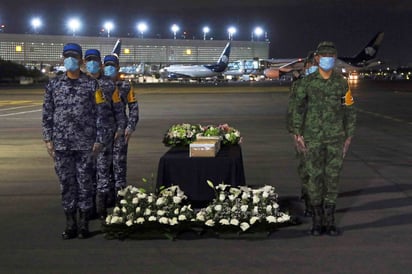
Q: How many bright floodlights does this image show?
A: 8